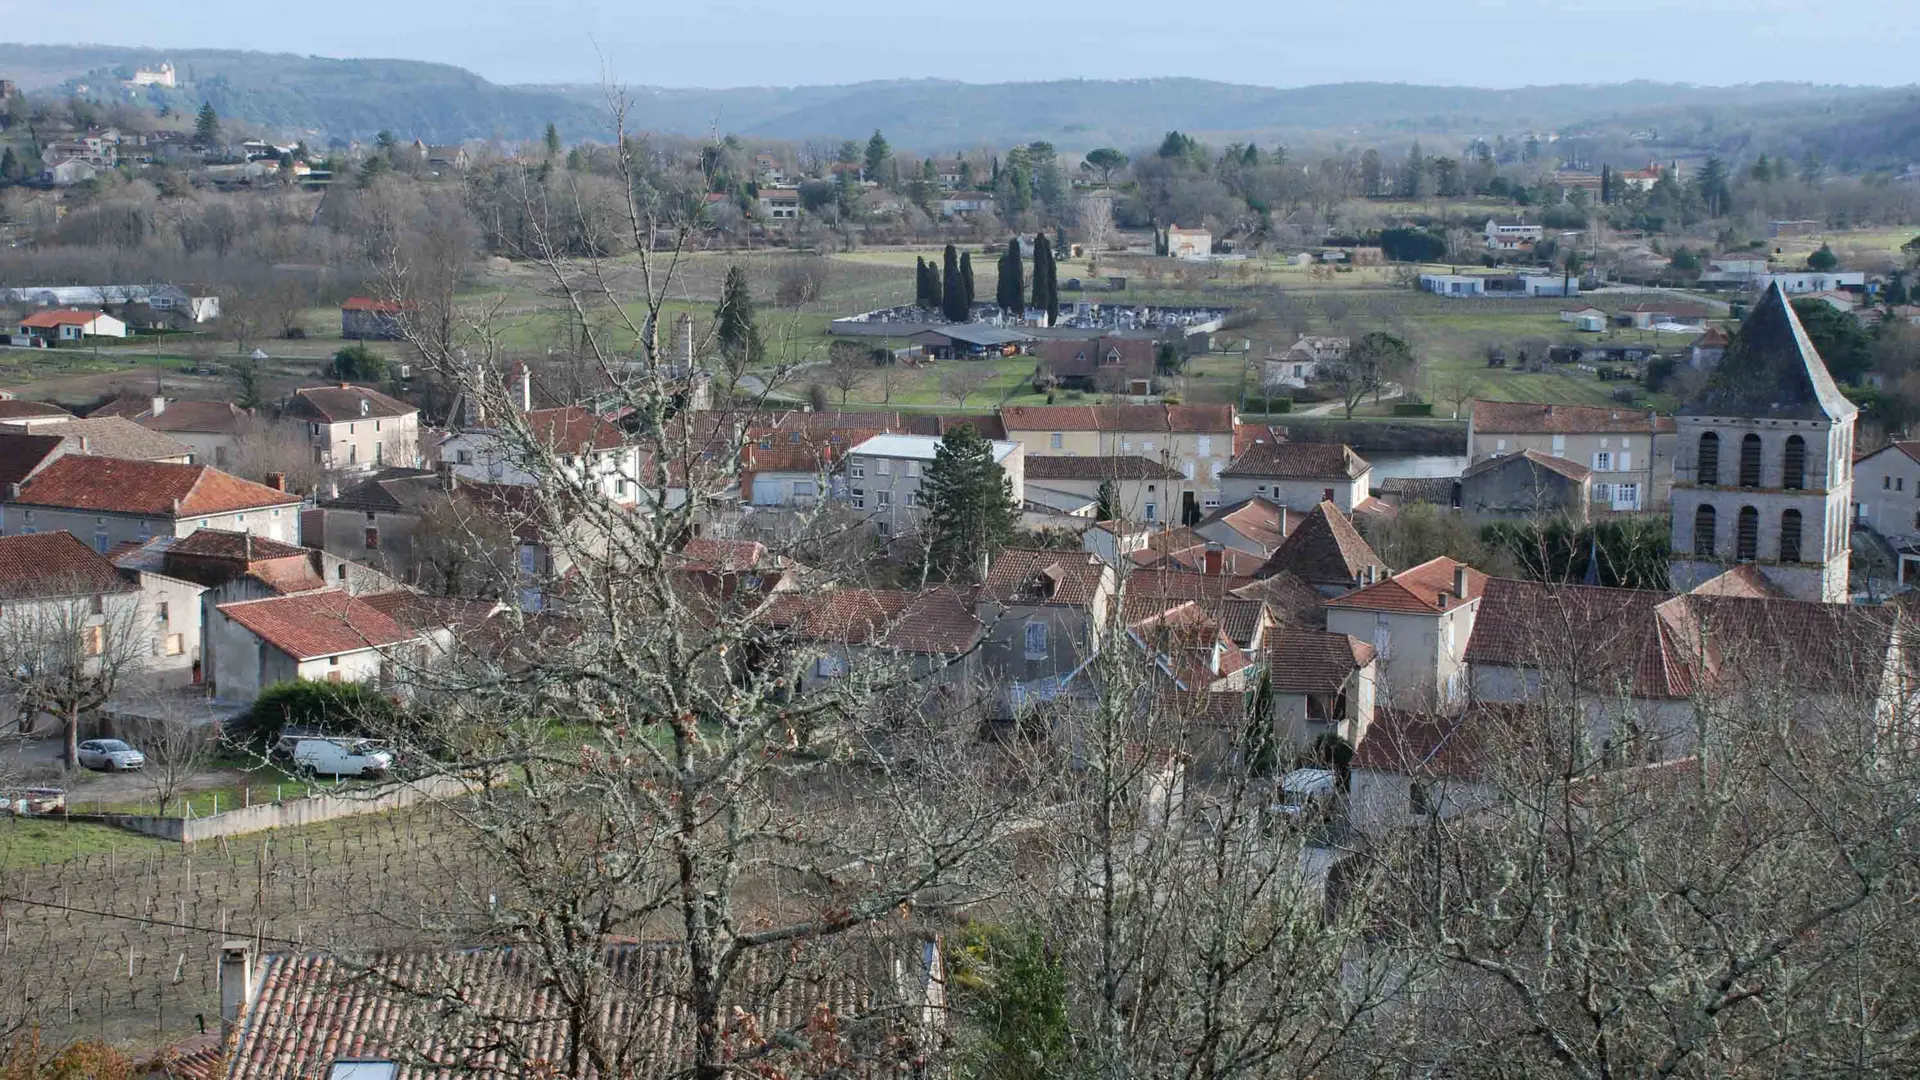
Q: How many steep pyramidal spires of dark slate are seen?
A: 1